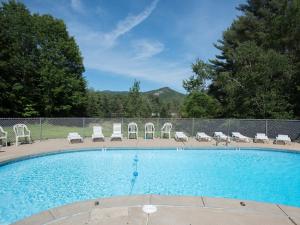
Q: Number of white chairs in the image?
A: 14